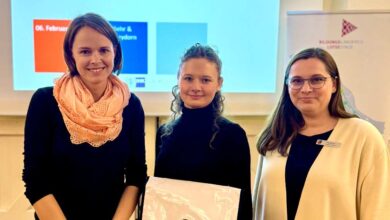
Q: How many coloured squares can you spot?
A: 3